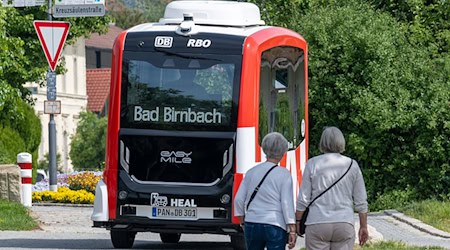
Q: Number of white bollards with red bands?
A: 1